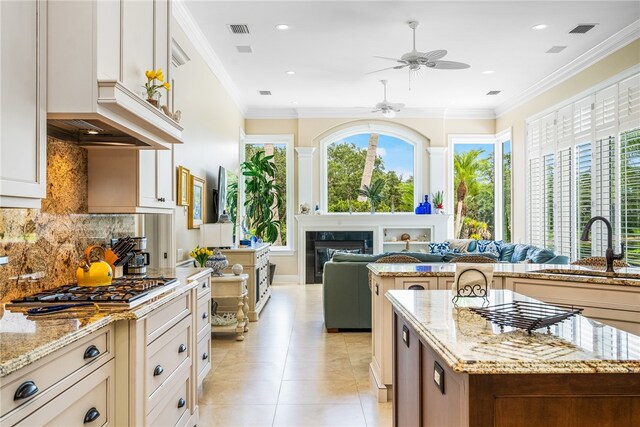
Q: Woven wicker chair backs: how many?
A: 3